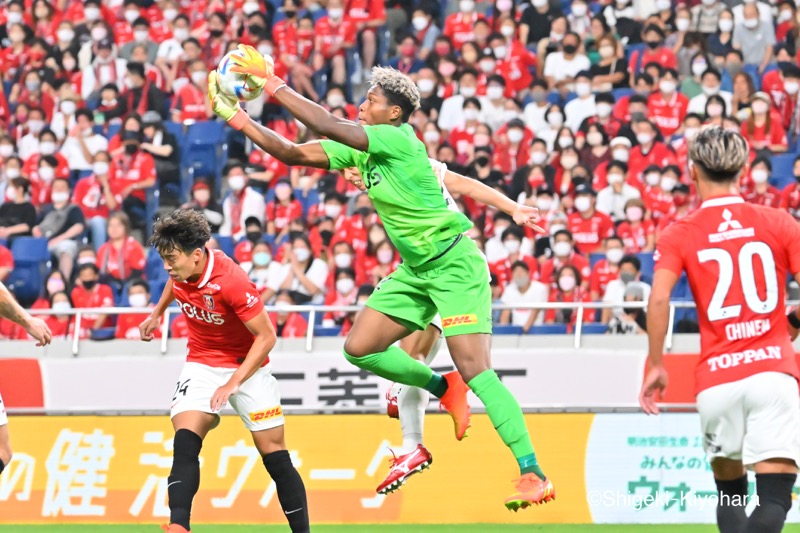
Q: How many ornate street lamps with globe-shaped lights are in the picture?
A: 0